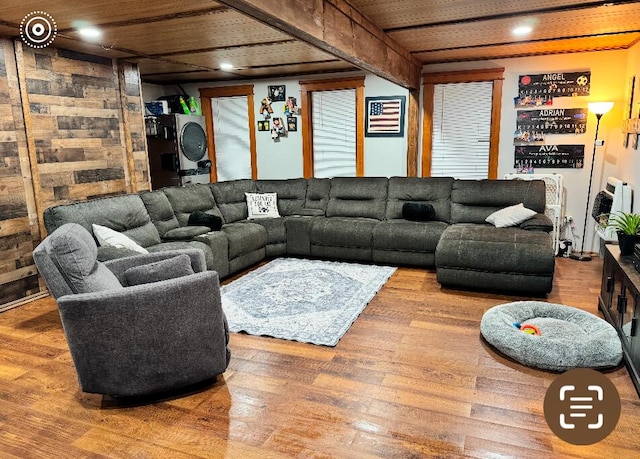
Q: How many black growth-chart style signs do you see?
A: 3